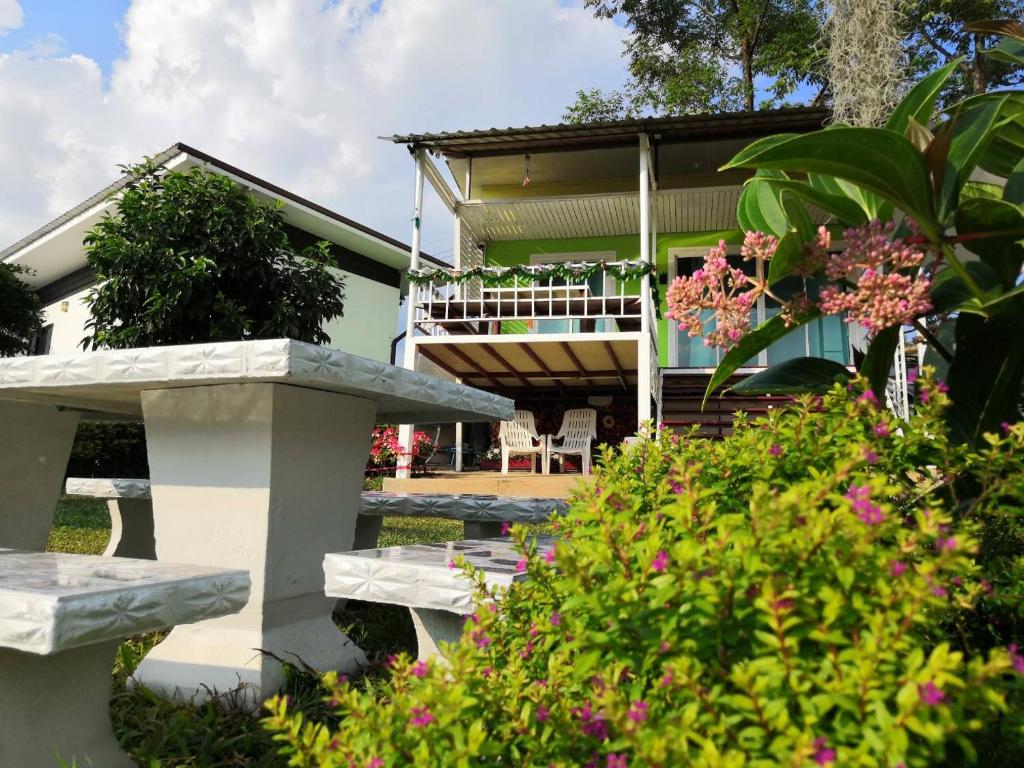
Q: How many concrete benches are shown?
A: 4